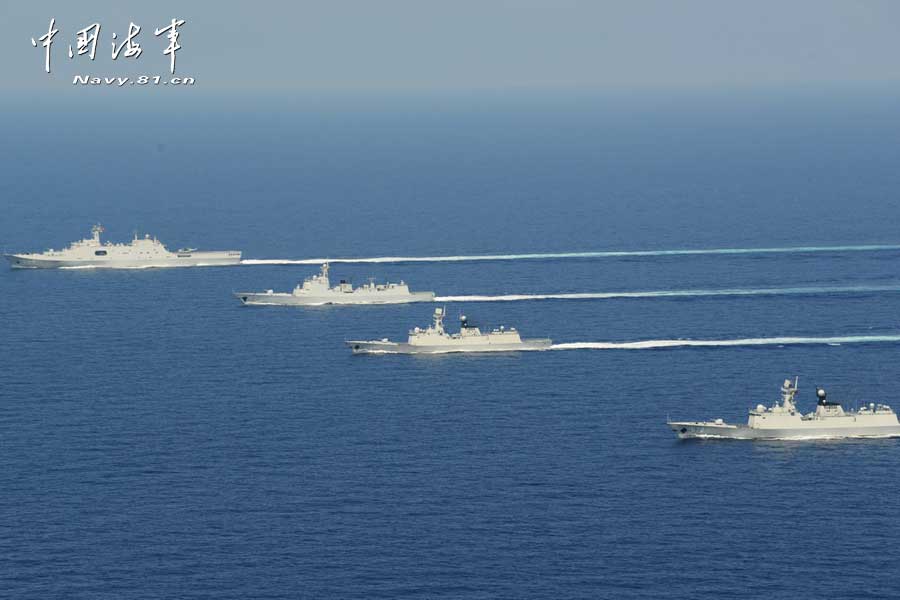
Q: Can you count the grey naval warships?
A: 4